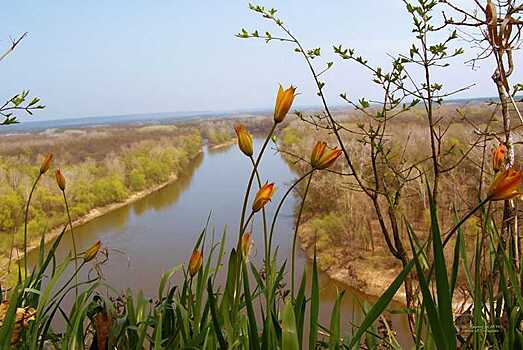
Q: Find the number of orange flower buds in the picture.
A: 11